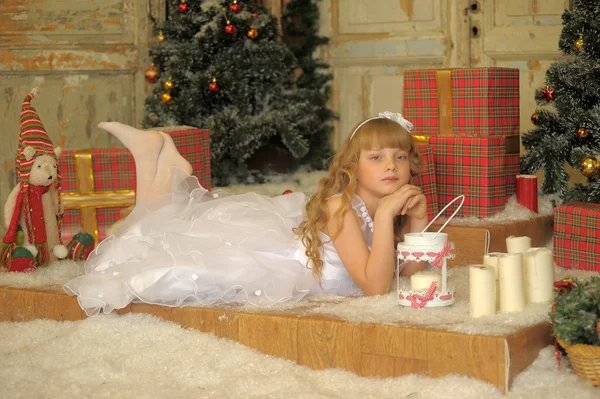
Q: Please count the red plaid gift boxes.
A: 6